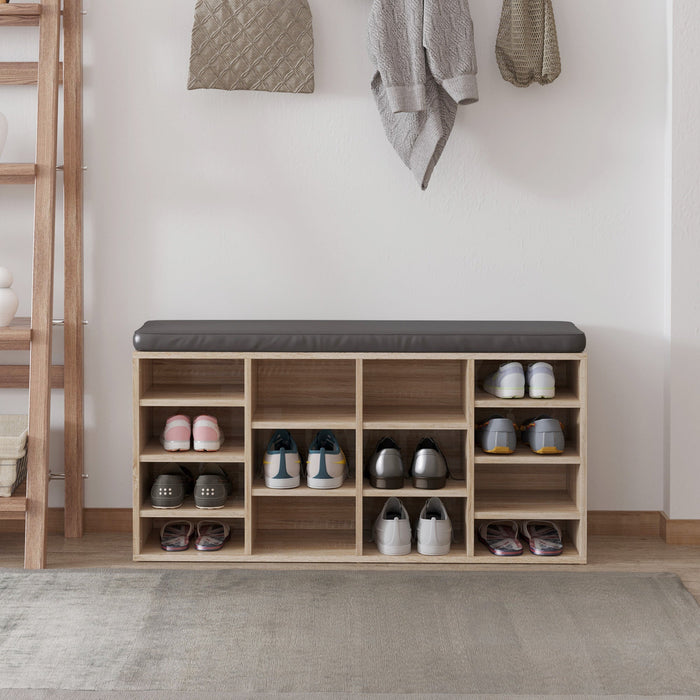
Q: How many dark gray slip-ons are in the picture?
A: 2